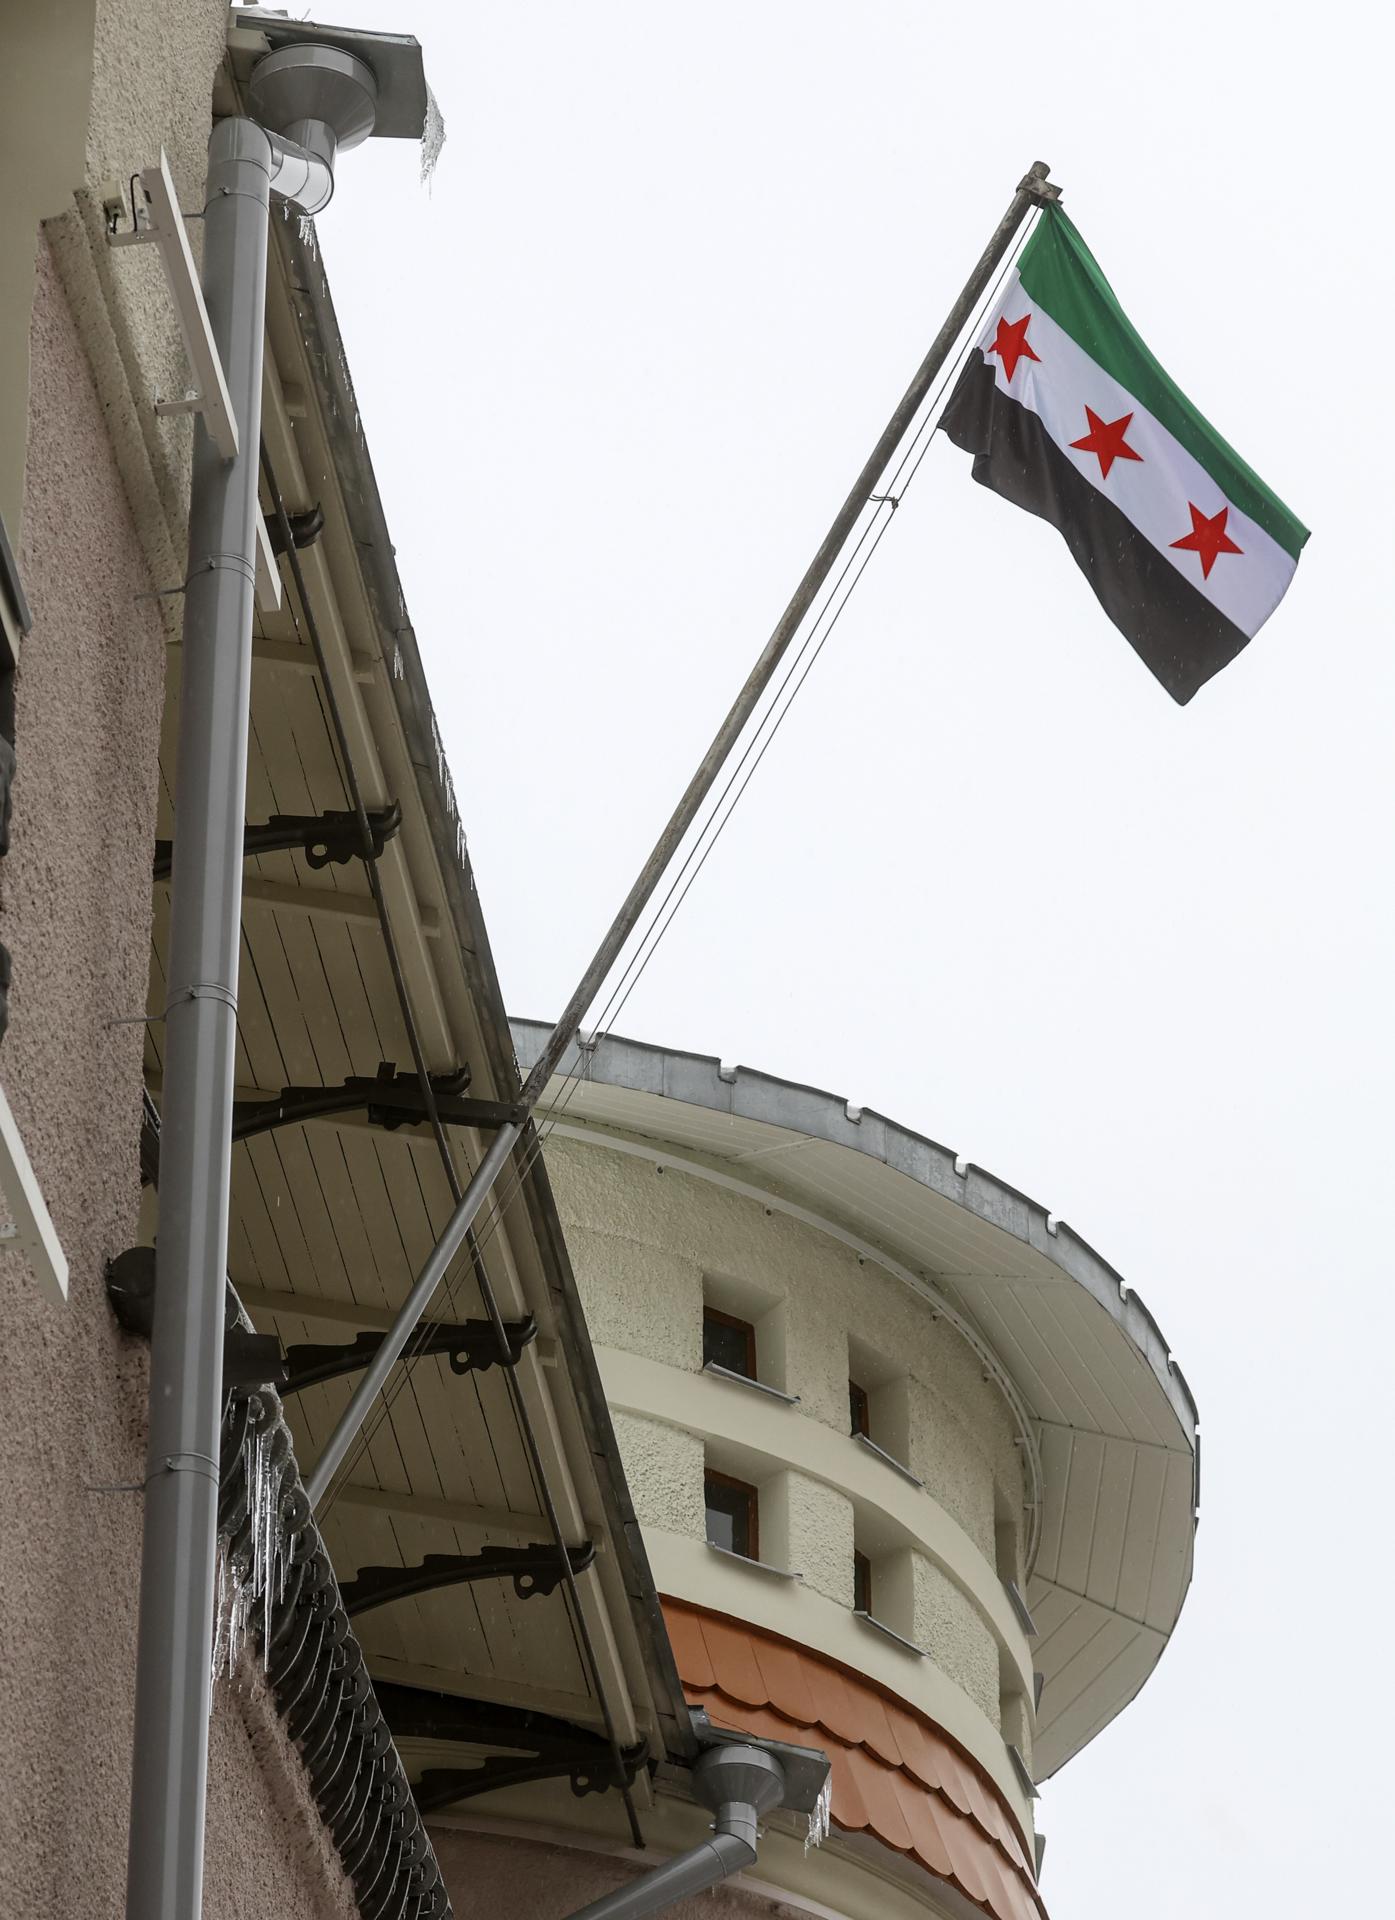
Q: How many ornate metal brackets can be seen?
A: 6